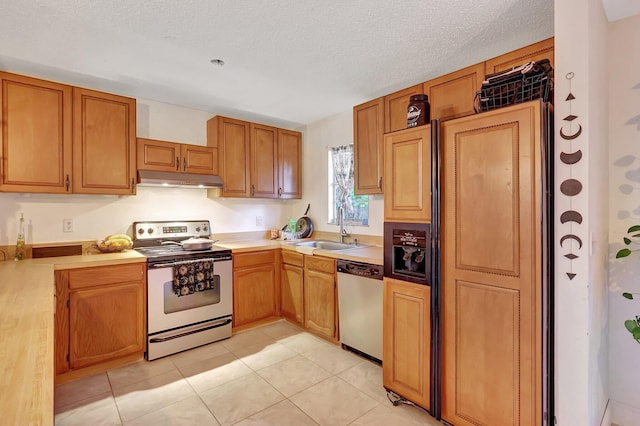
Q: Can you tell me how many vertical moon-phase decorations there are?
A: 1